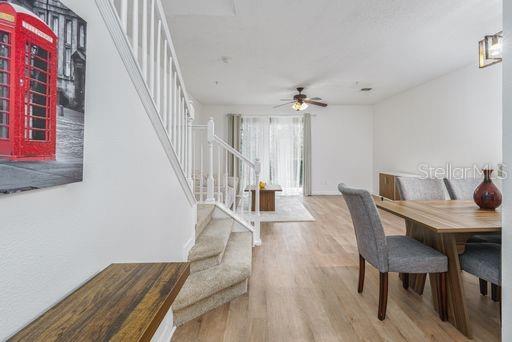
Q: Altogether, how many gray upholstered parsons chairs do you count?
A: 4